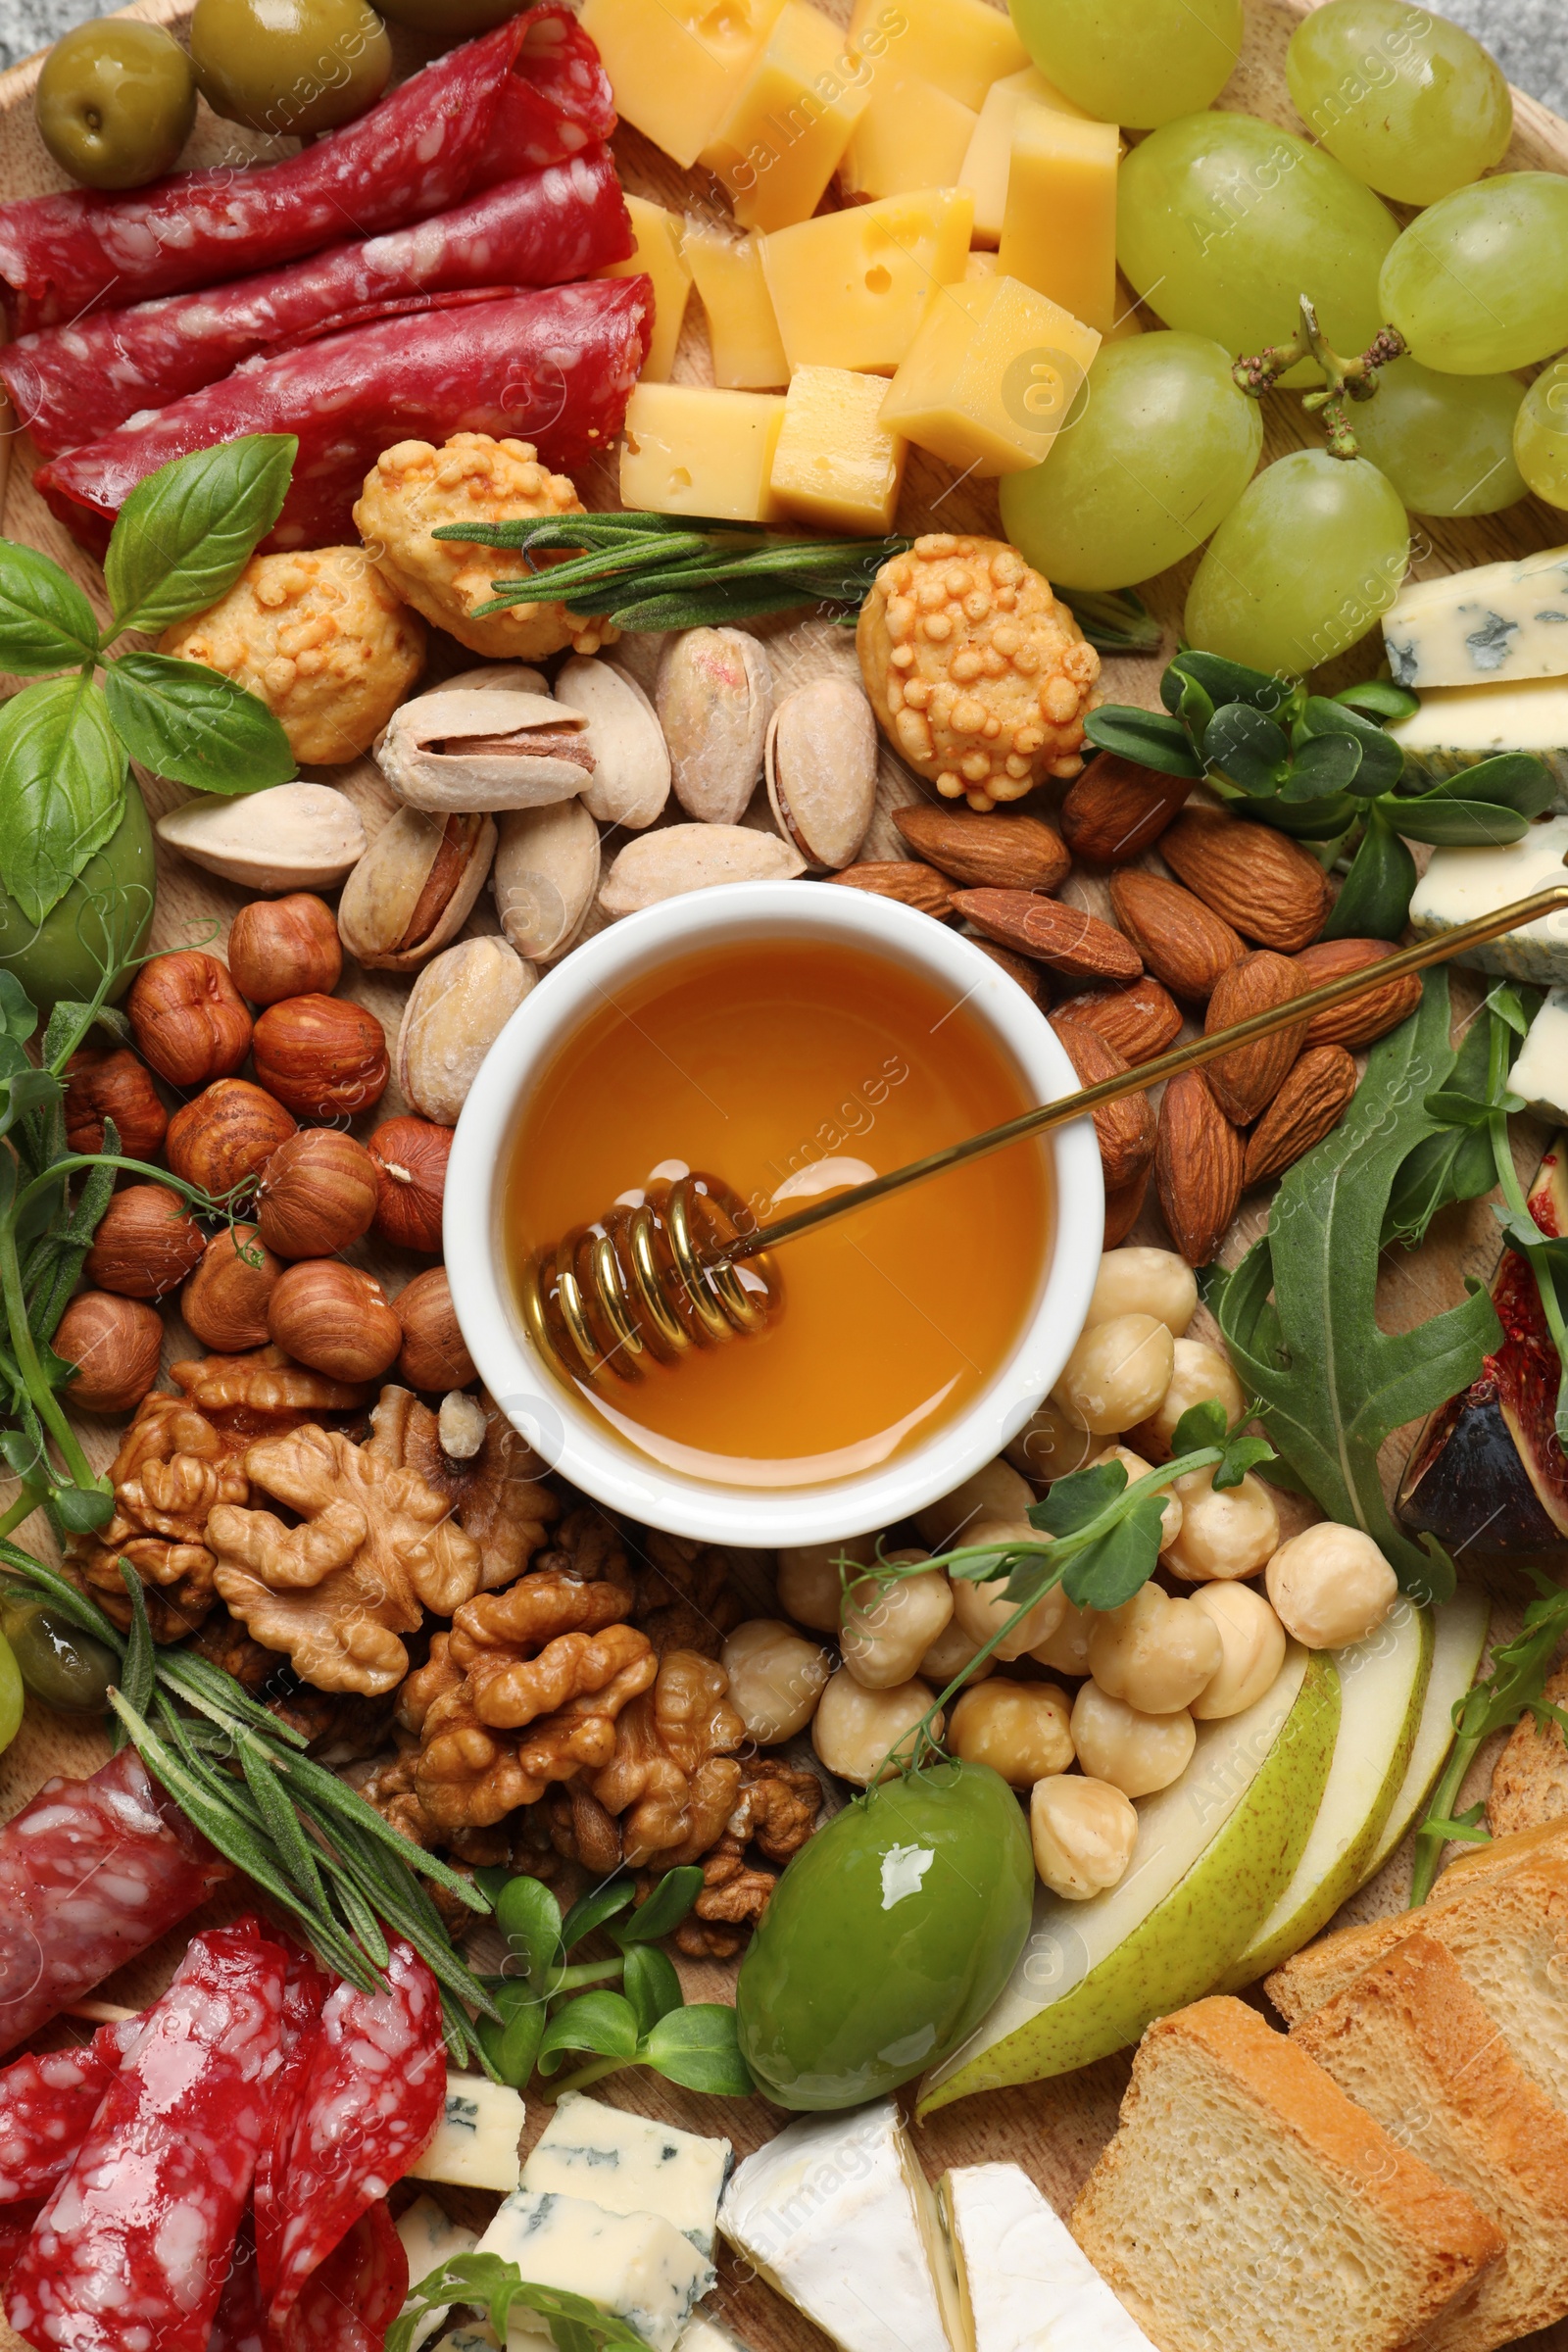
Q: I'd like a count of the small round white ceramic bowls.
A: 1